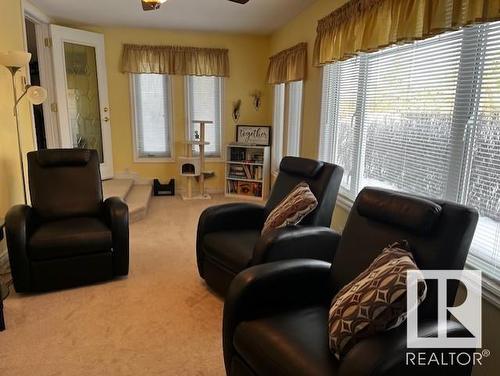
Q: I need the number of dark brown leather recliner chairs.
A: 3